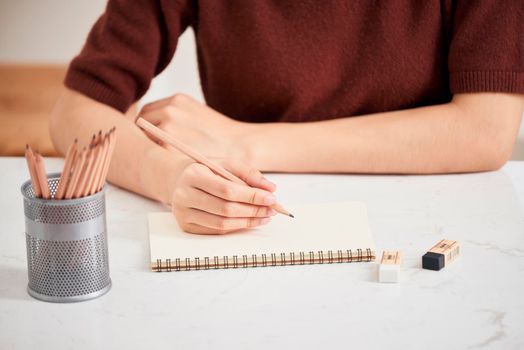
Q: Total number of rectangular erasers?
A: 2